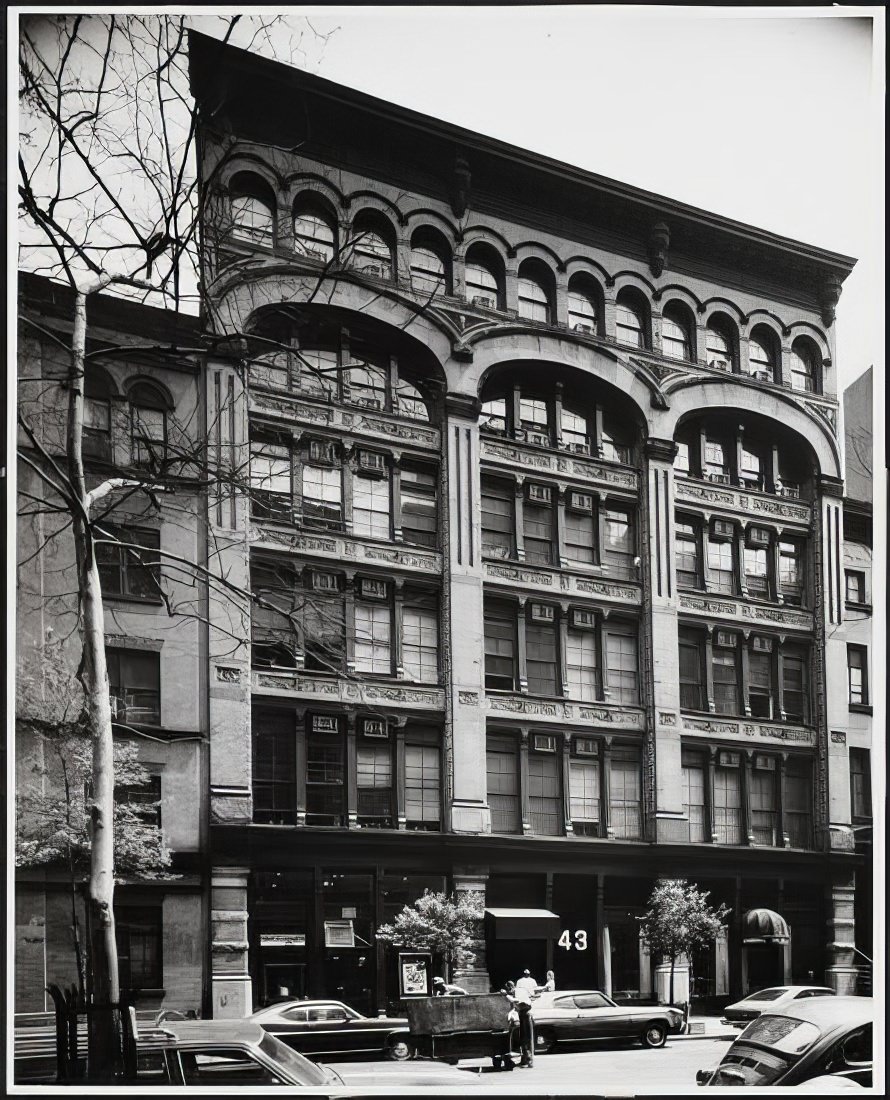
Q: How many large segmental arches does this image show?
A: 3